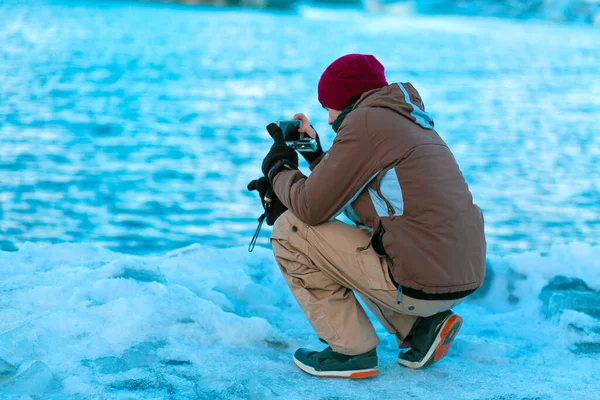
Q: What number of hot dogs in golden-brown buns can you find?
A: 0